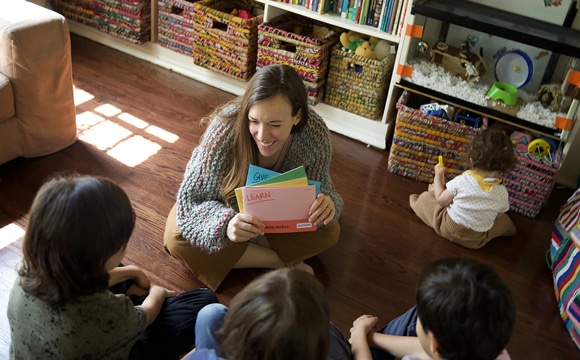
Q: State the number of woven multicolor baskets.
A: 8